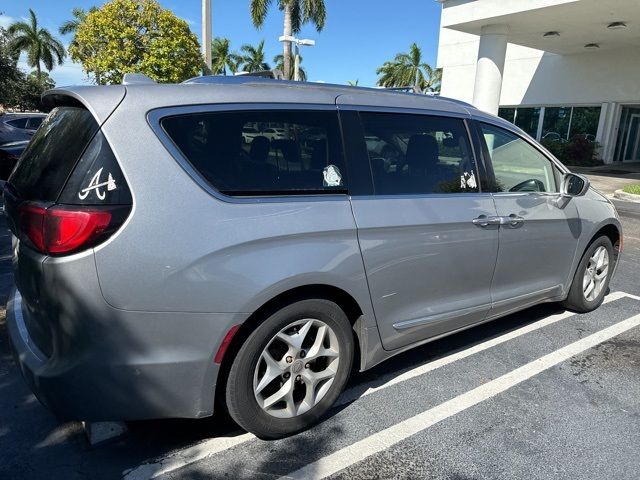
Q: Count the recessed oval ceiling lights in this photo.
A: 3